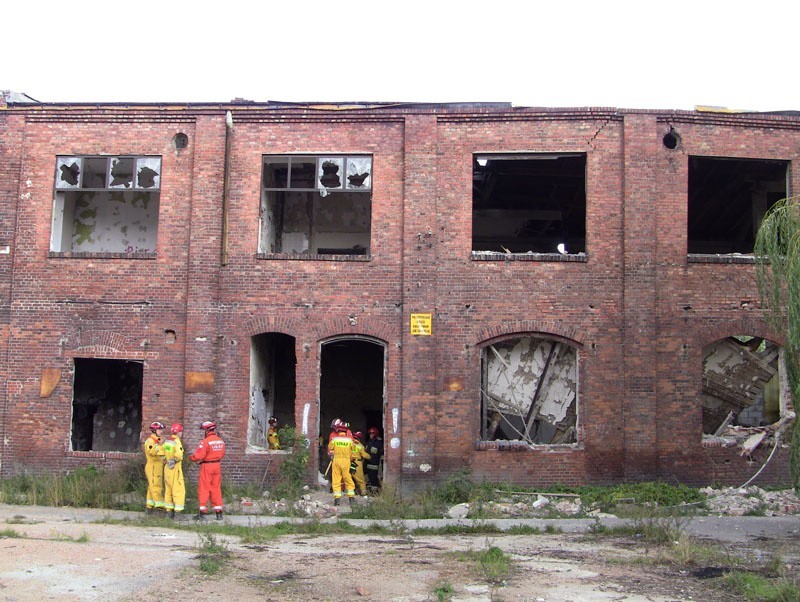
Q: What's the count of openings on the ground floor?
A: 5